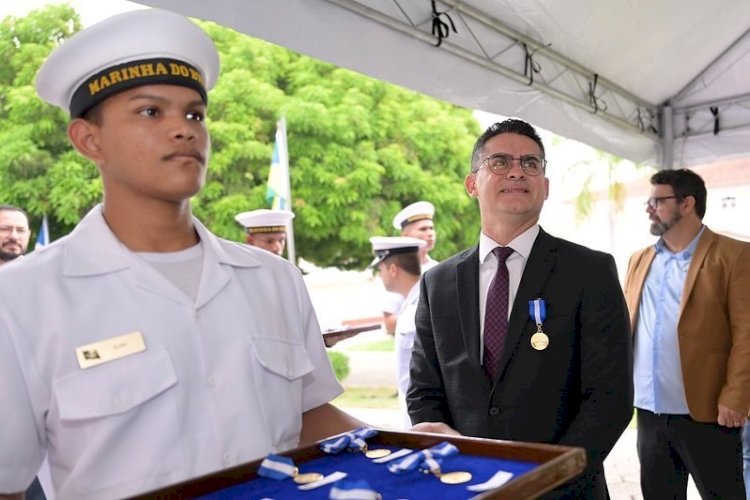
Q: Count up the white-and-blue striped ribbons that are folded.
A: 2